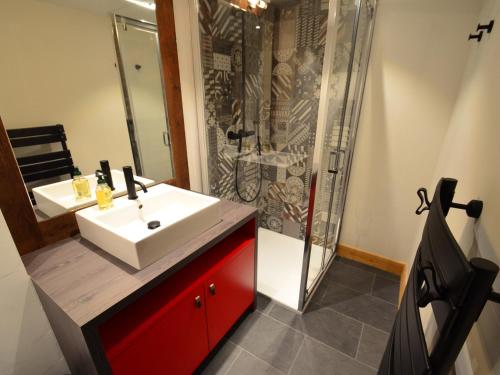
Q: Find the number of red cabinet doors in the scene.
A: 2